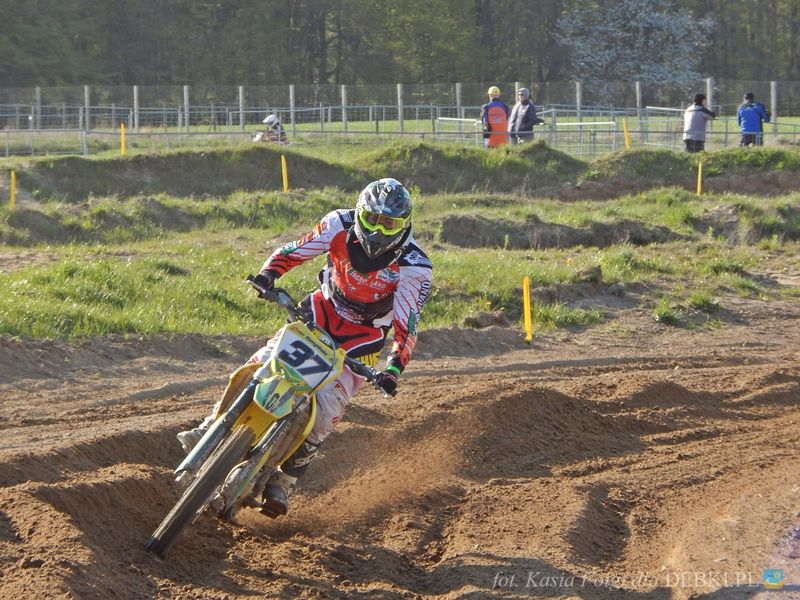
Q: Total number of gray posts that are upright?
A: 14